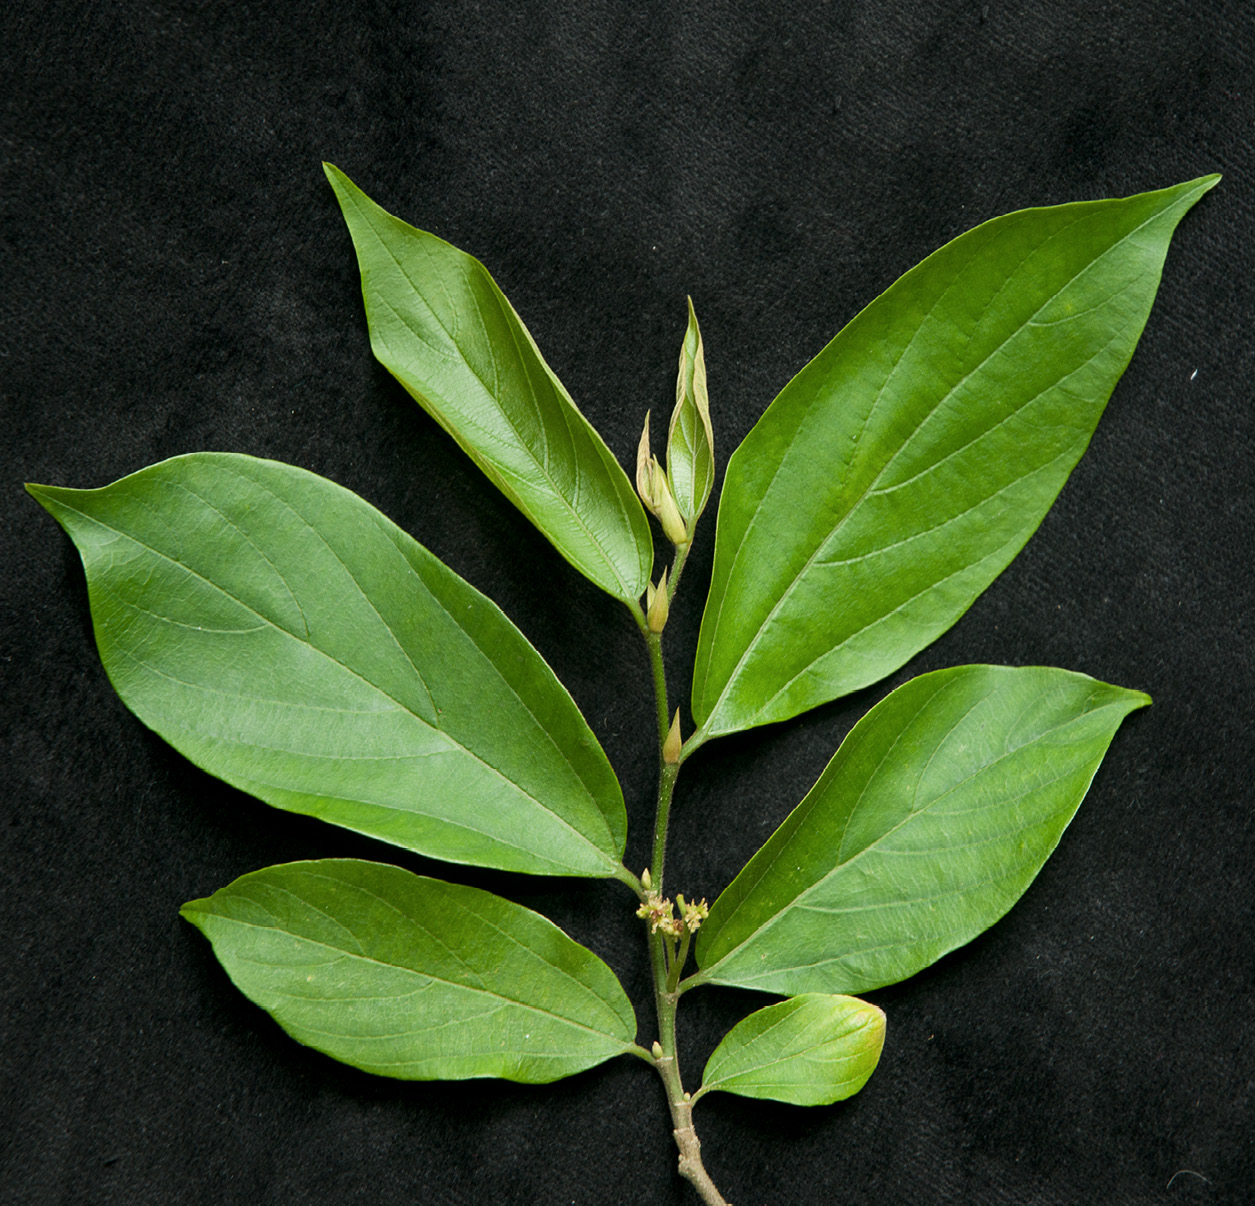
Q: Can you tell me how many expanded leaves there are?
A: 6